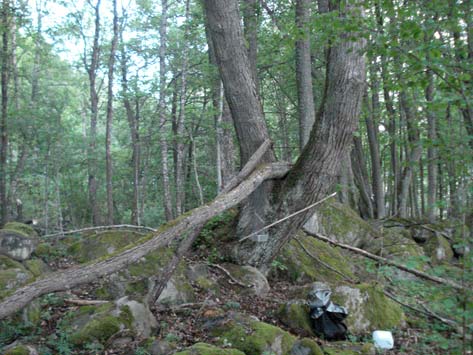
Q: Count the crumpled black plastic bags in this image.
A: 1